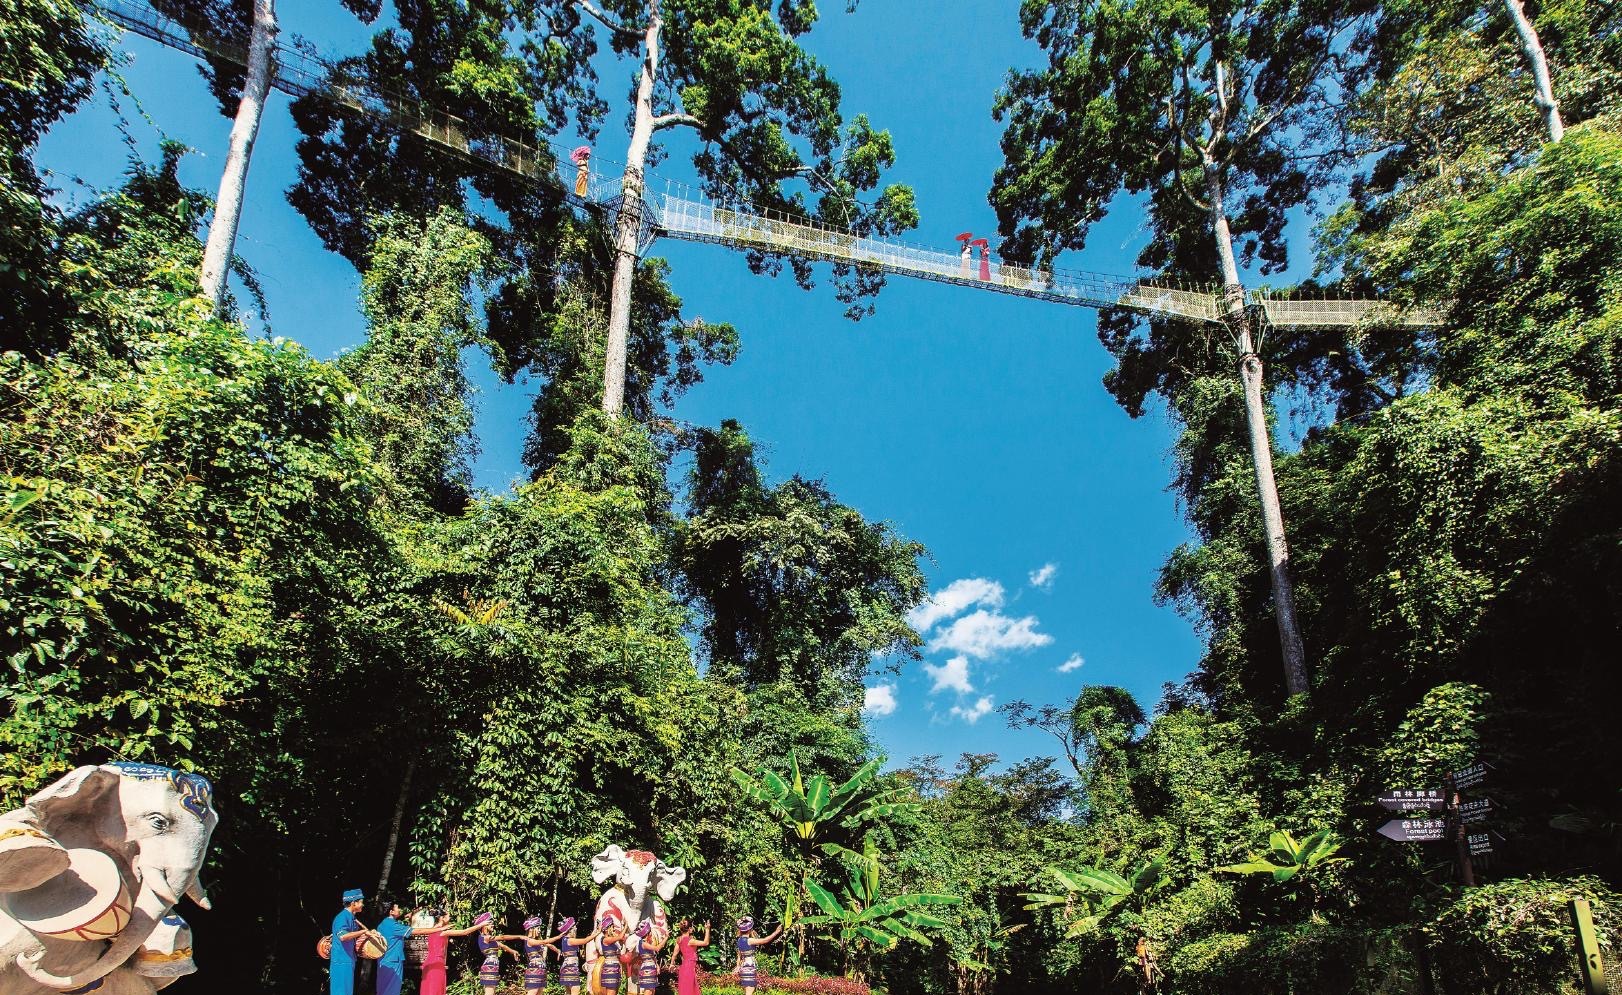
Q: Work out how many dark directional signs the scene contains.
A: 5